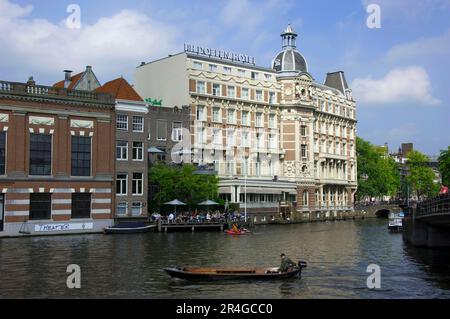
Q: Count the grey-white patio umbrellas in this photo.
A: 4